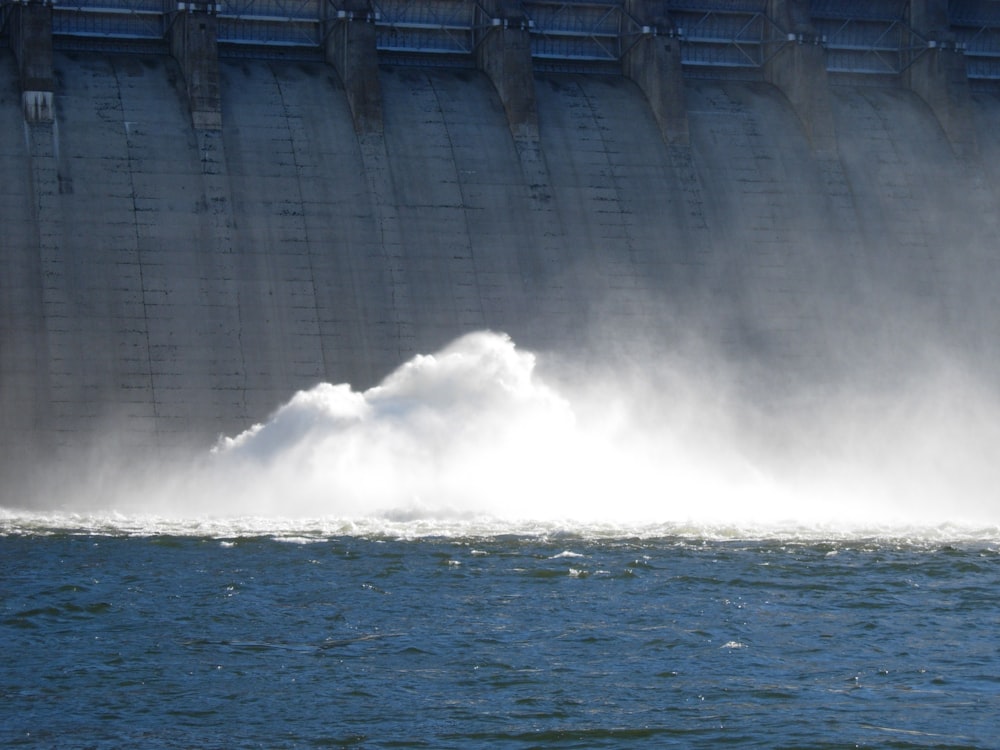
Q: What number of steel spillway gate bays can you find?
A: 7